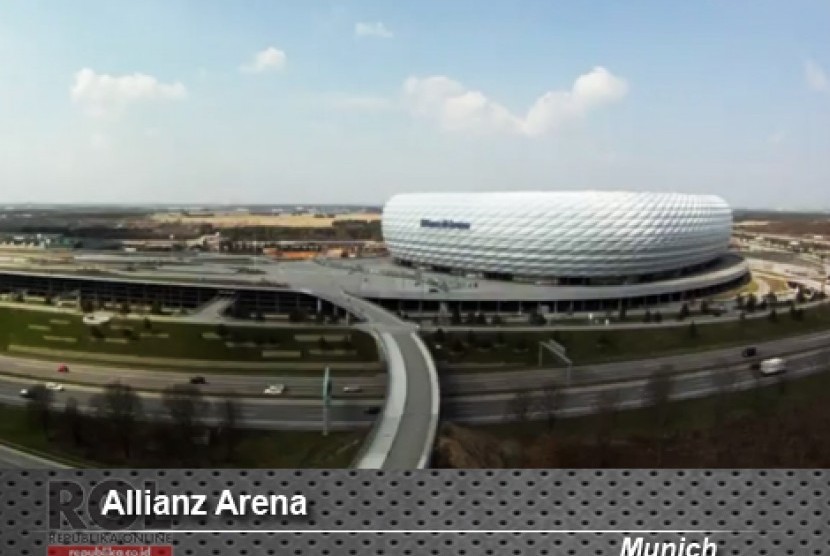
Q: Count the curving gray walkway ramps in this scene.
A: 1